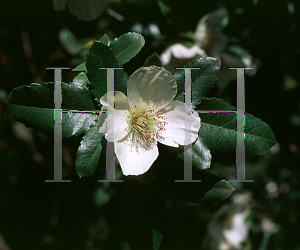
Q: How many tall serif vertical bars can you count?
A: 4